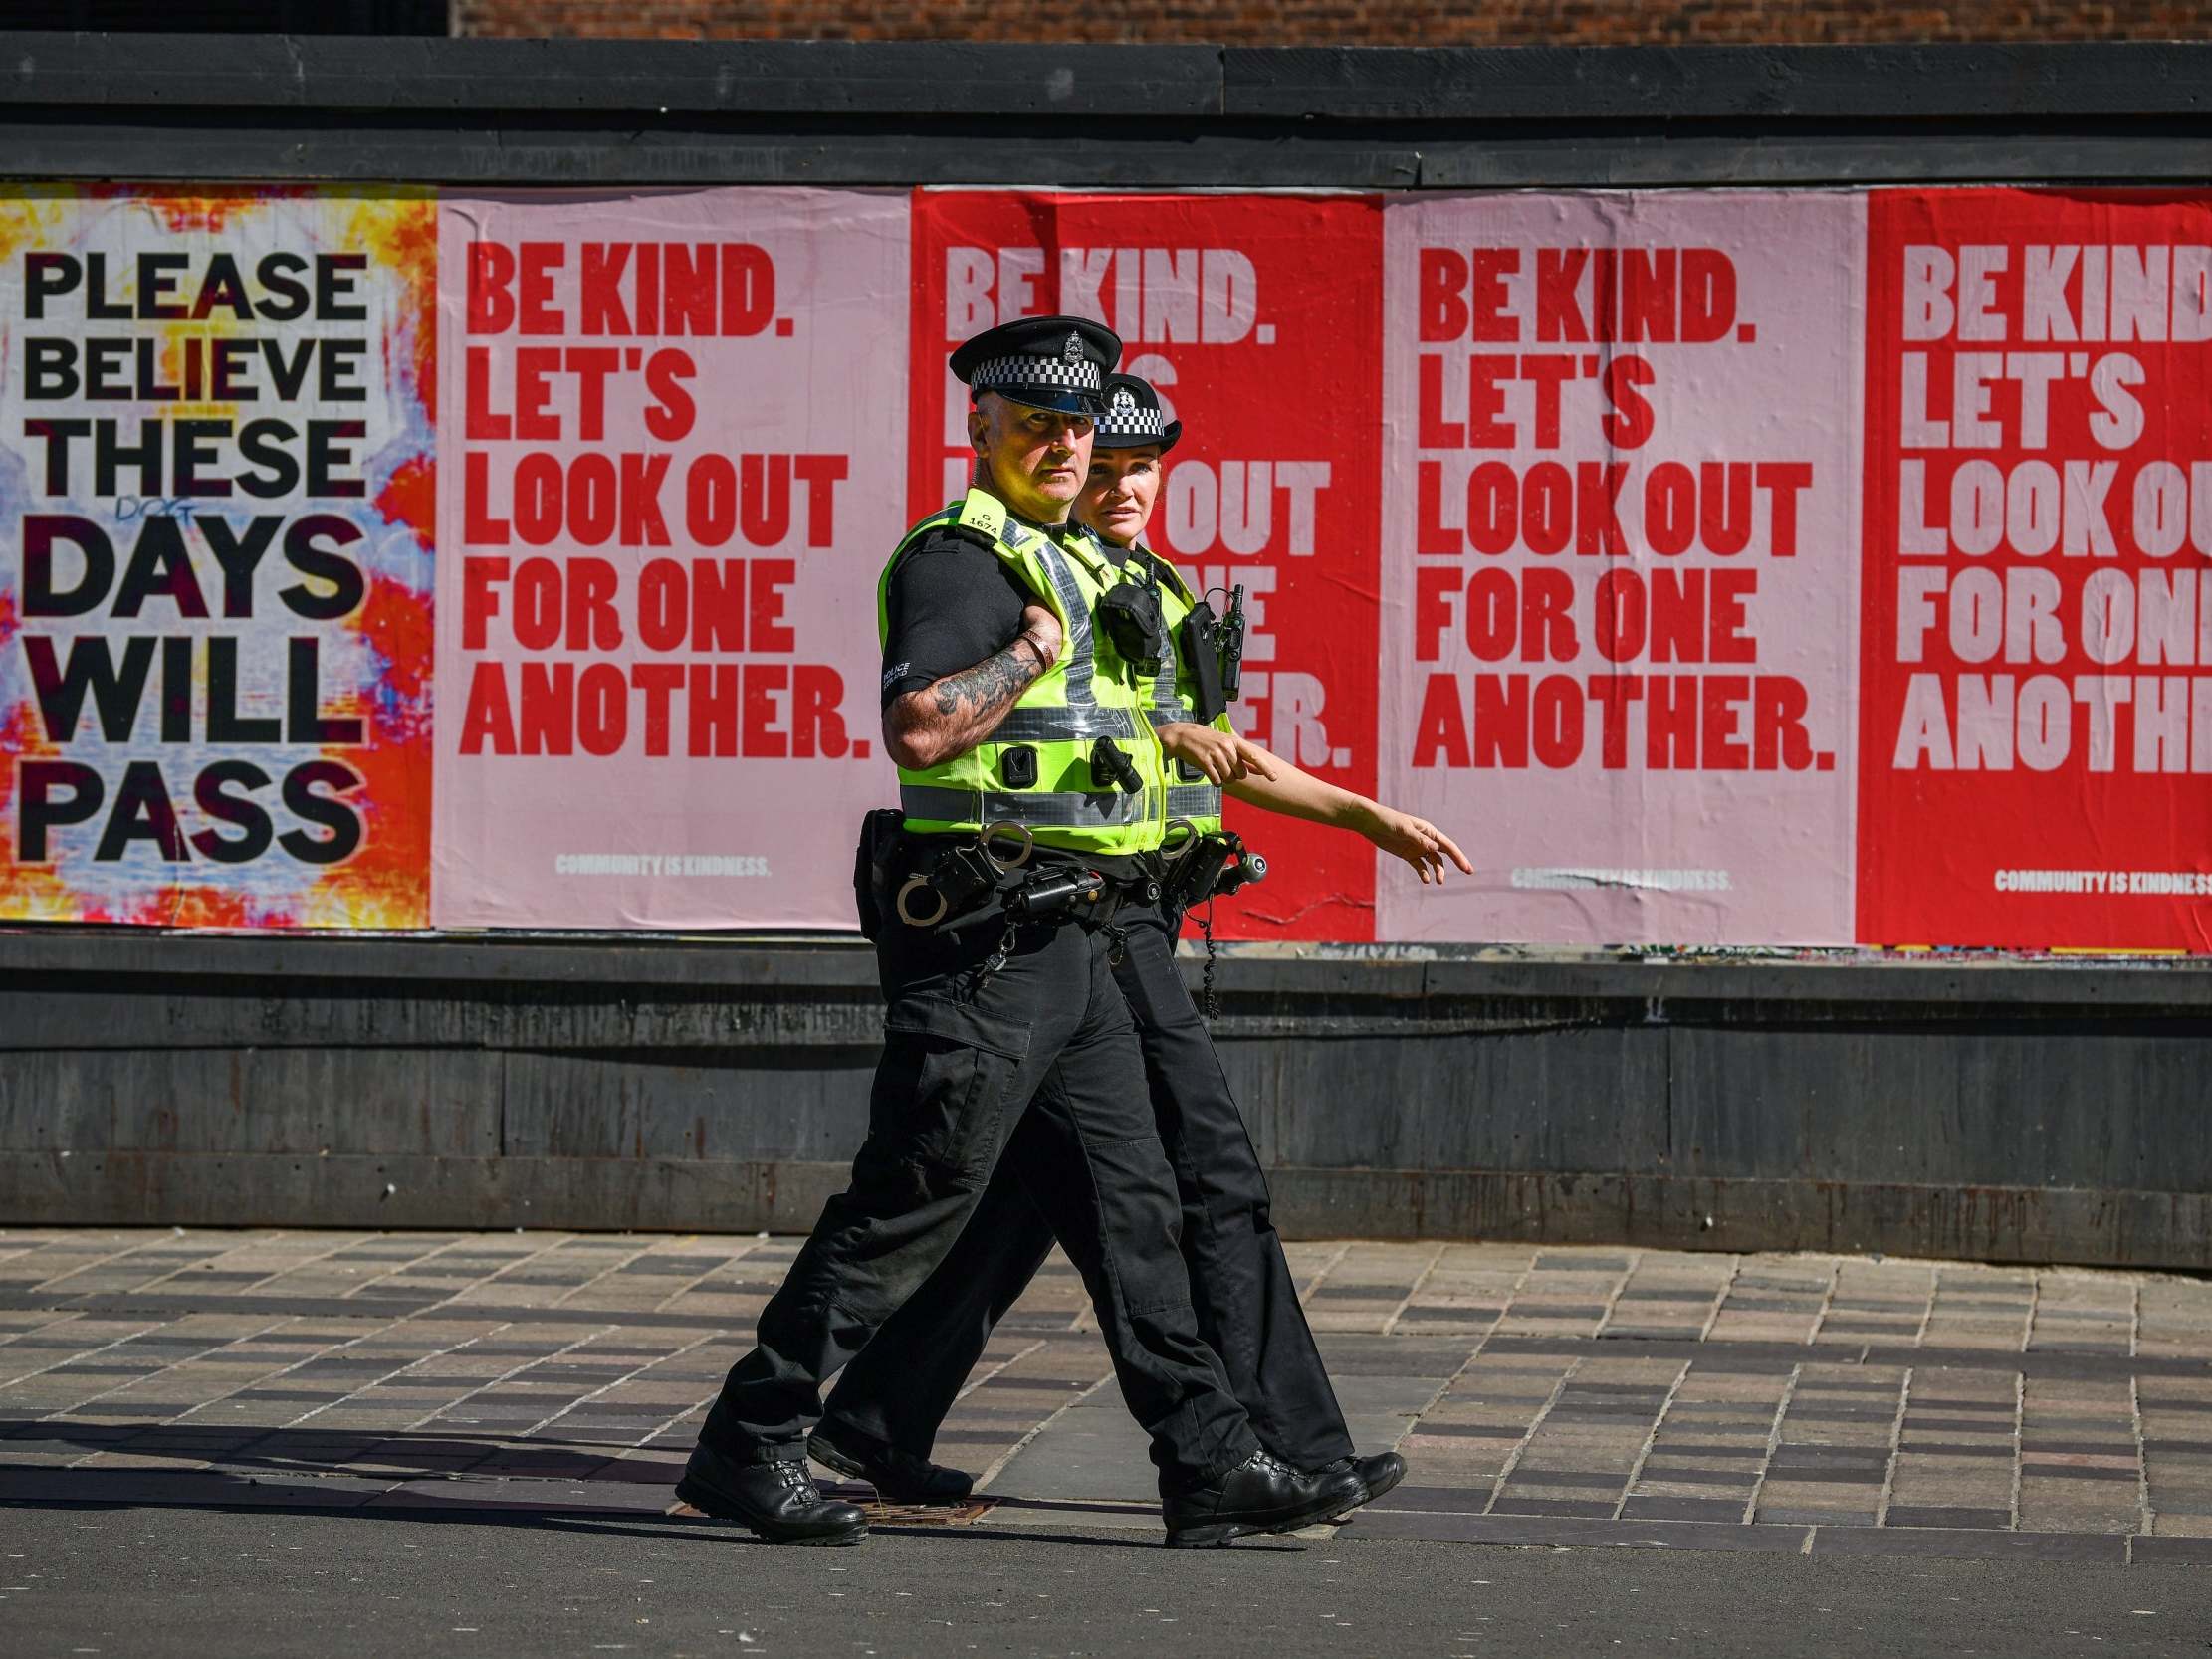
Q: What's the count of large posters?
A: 5